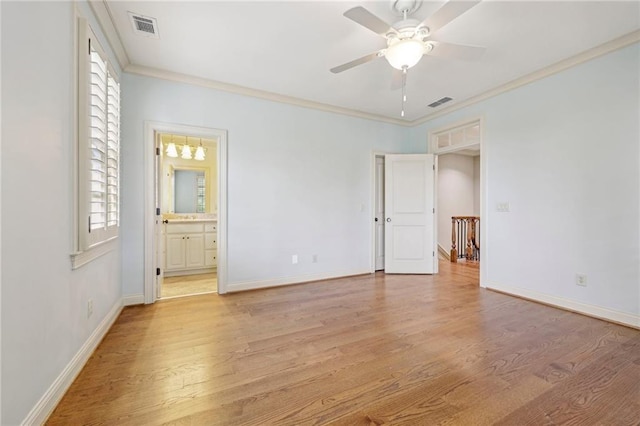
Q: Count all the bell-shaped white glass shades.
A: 3